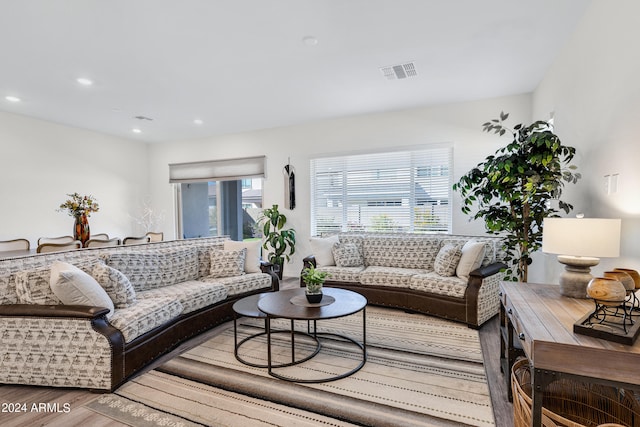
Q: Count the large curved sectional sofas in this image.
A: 2